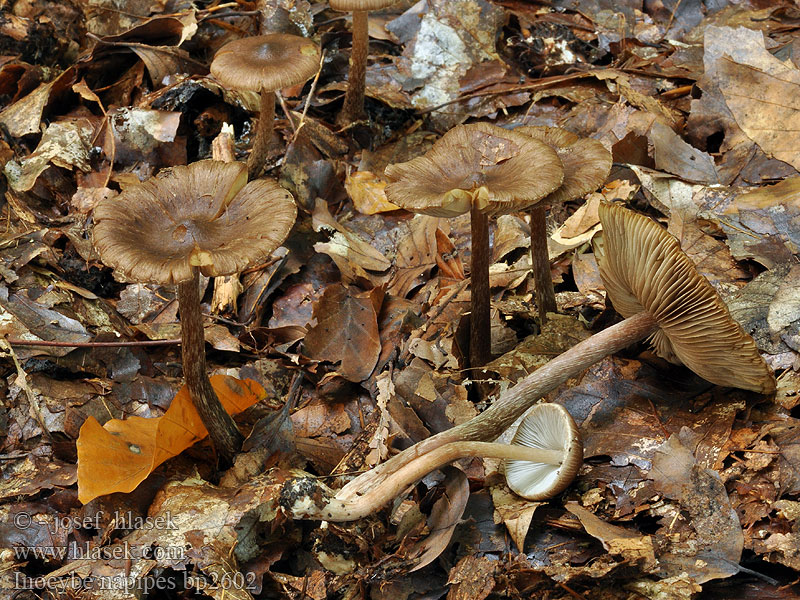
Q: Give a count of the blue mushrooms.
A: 0